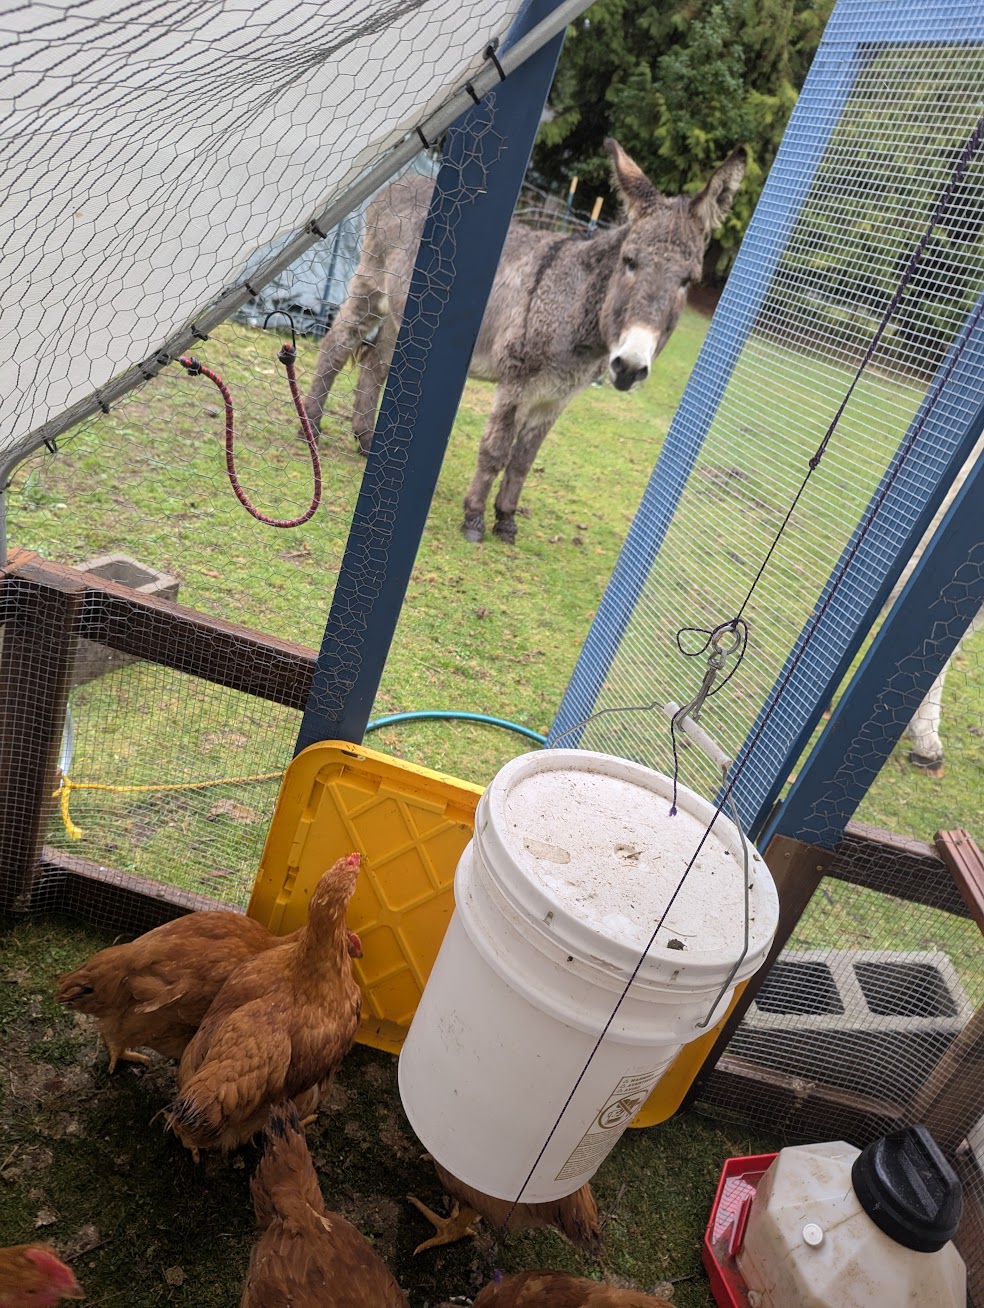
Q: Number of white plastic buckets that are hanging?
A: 1